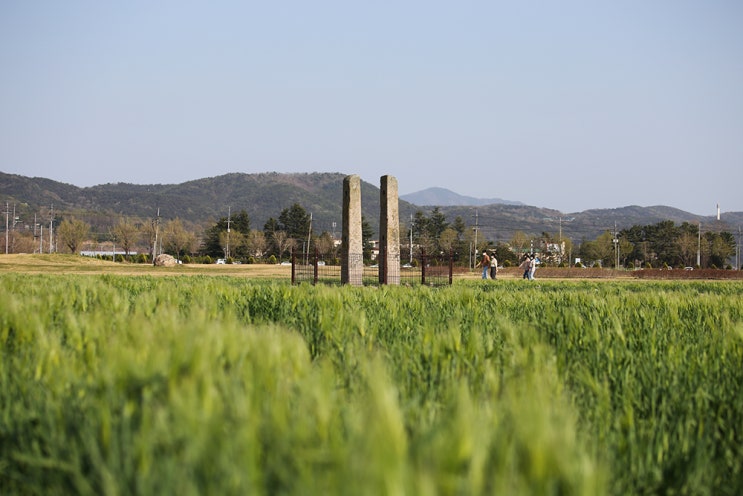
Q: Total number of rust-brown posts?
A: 5